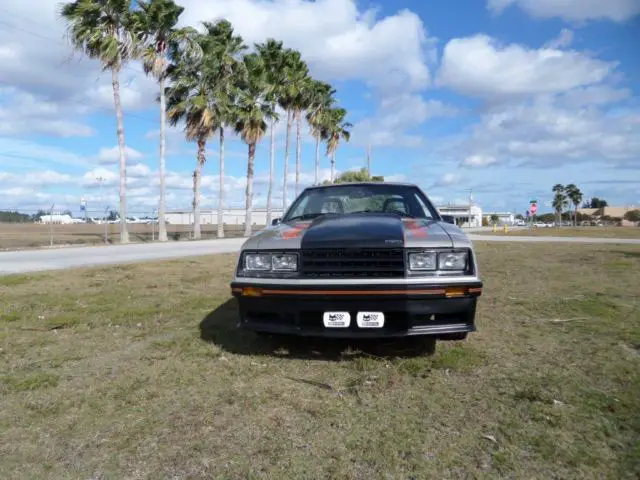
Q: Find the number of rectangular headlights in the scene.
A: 4